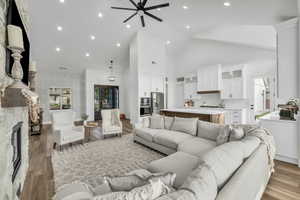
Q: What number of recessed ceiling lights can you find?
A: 13